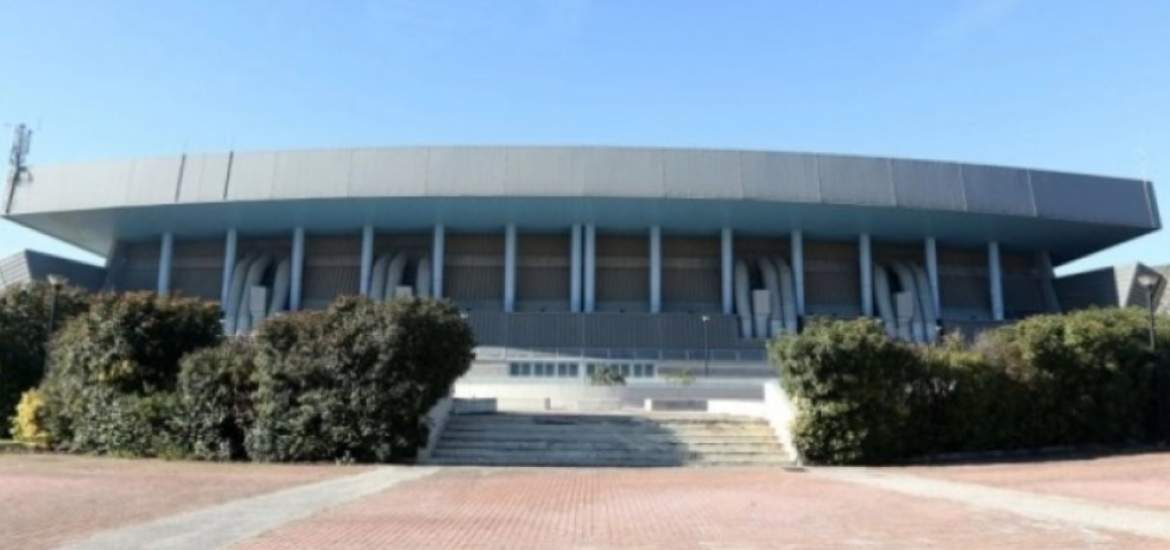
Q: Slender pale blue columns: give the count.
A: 14